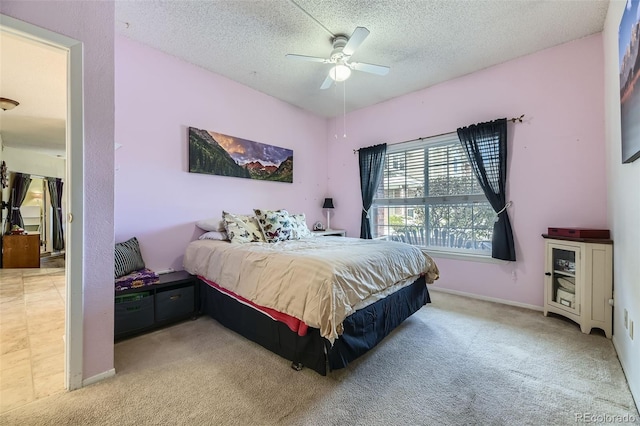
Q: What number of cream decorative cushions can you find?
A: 3